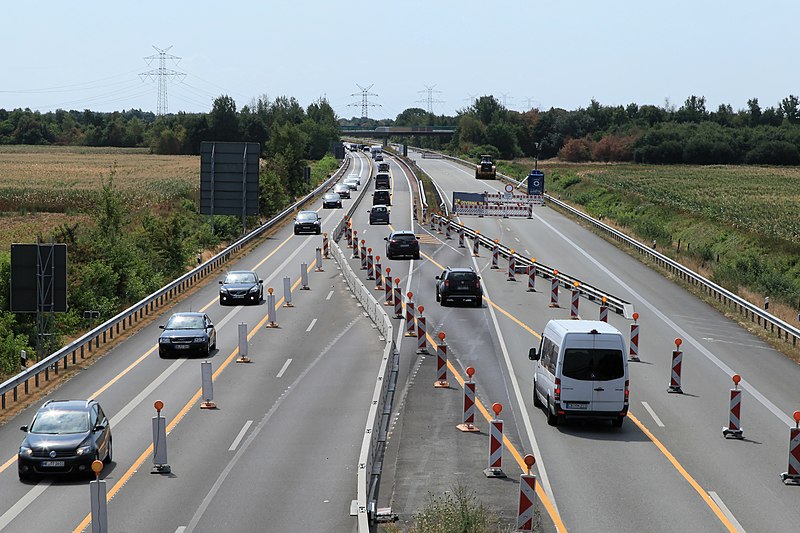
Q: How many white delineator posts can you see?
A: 8